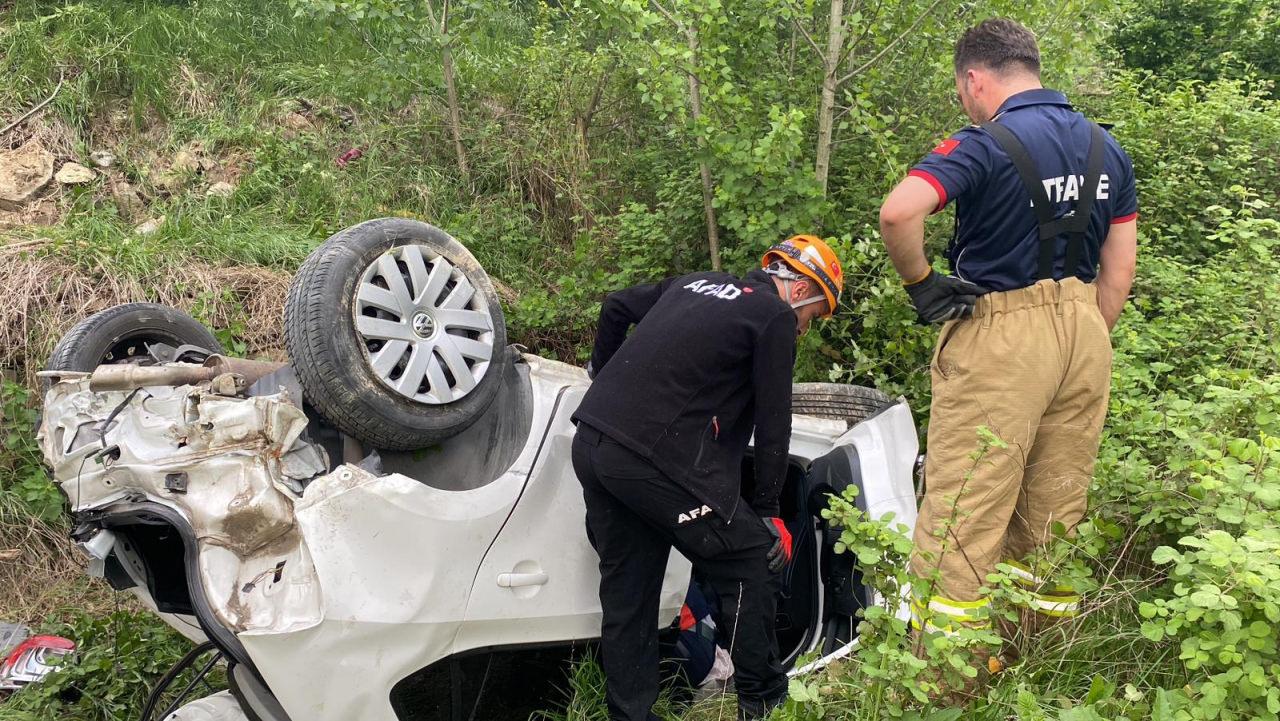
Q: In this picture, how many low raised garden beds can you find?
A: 0